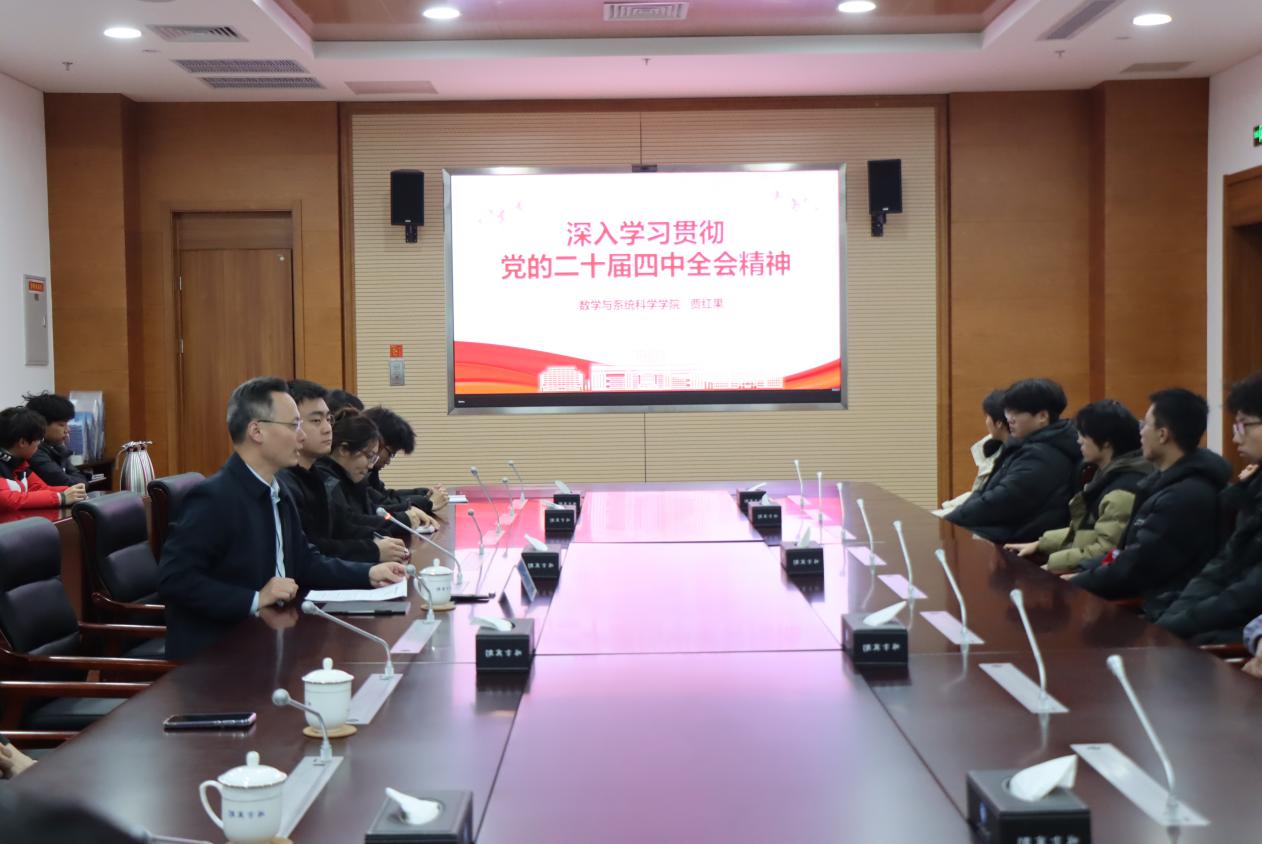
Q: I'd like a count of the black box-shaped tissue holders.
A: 10